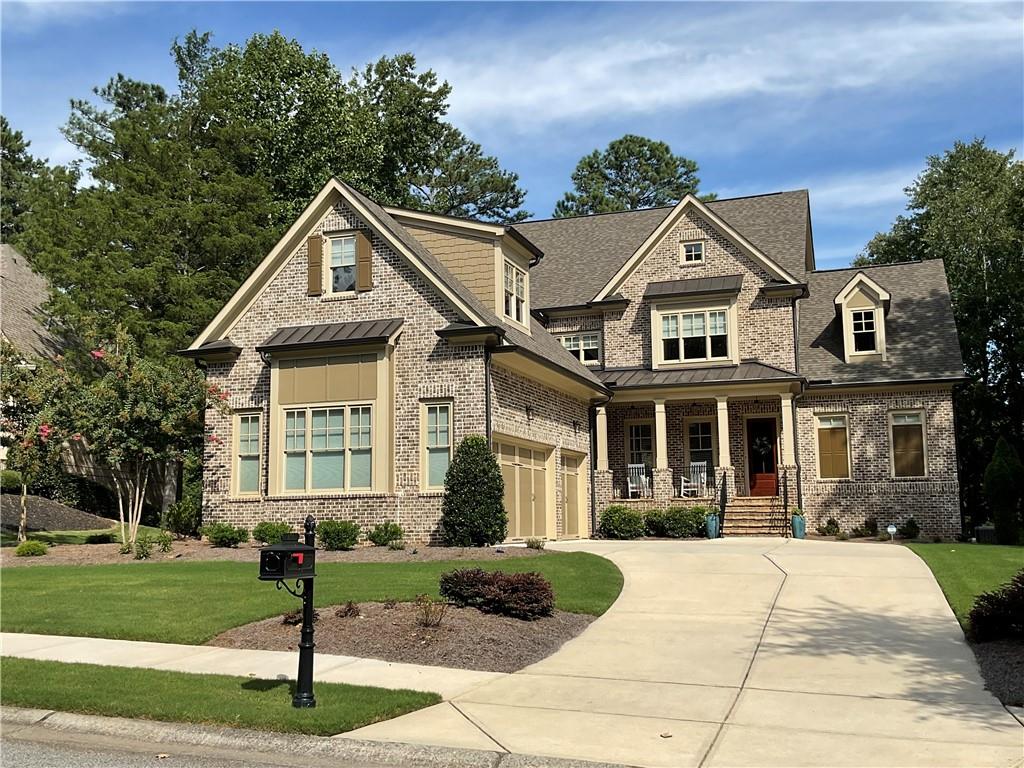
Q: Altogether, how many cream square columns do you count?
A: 4